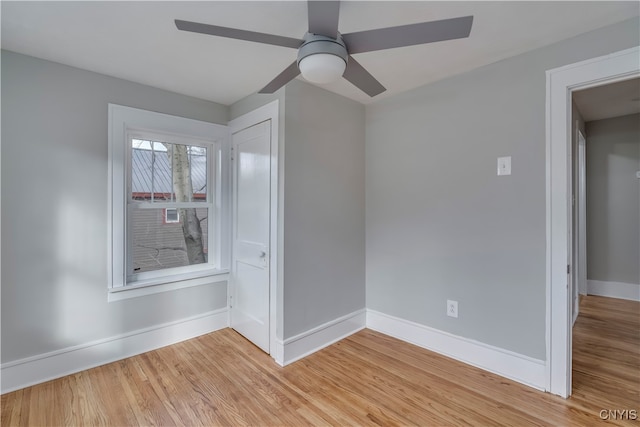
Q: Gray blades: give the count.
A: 5